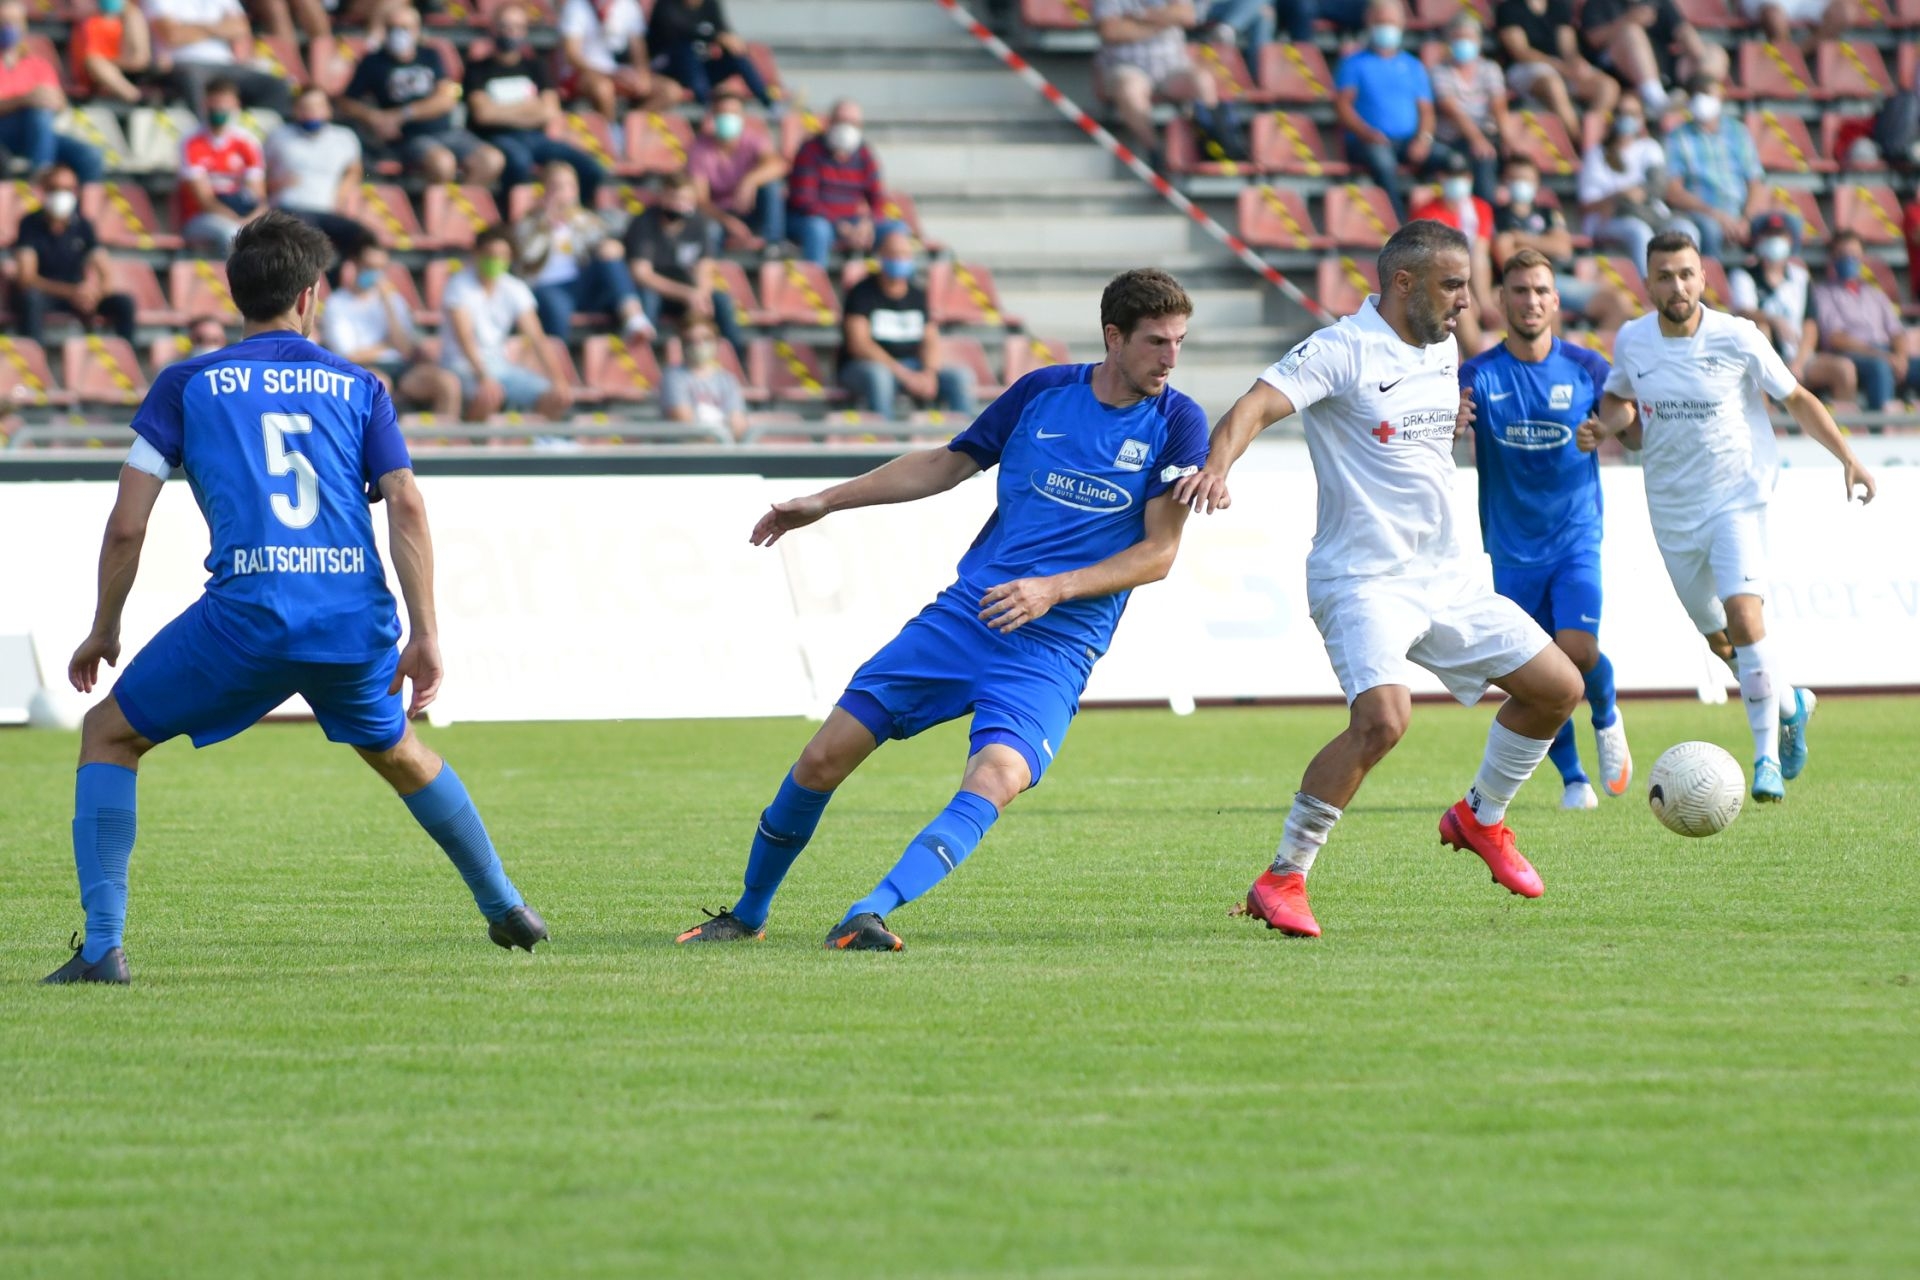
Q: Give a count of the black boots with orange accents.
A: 2